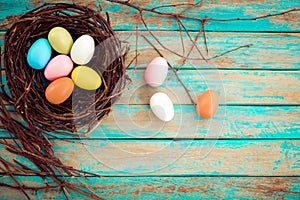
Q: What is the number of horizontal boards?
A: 6